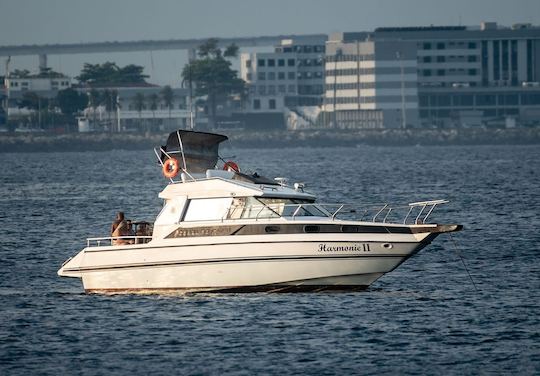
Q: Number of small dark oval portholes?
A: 3